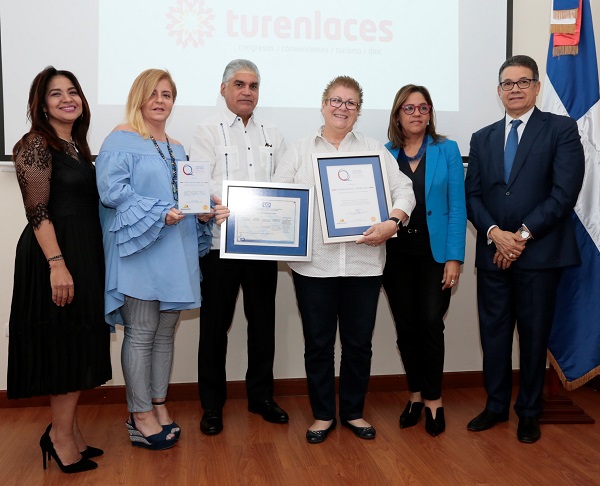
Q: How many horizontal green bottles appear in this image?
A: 0